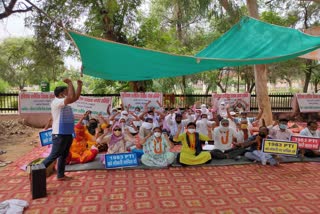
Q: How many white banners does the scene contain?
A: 5